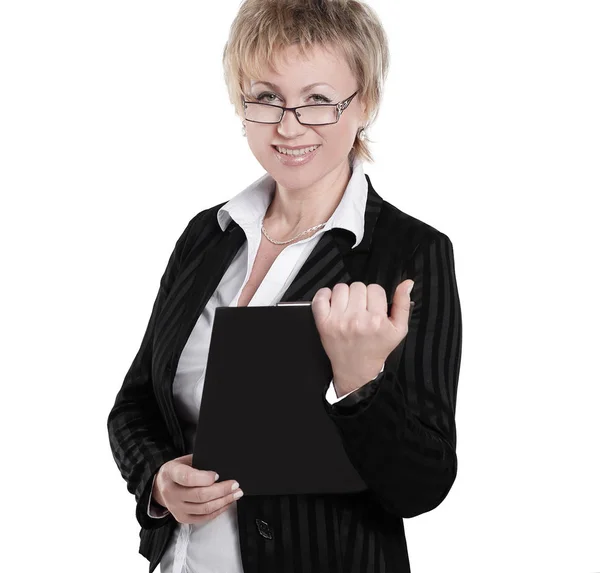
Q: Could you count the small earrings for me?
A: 2